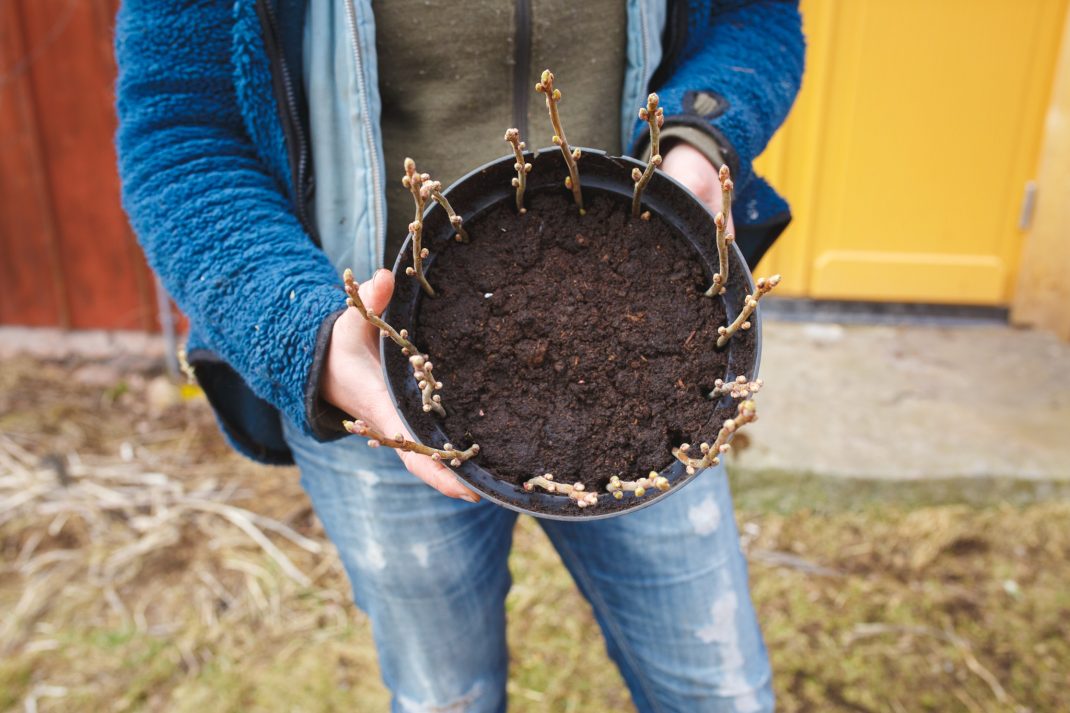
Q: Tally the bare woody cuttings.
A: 14